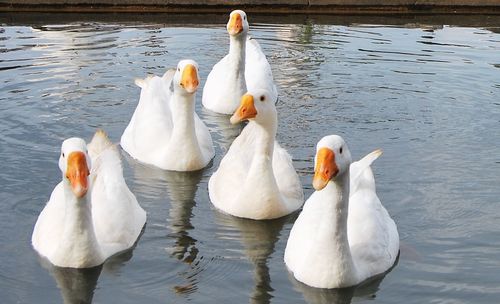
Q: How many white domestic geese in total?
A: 5